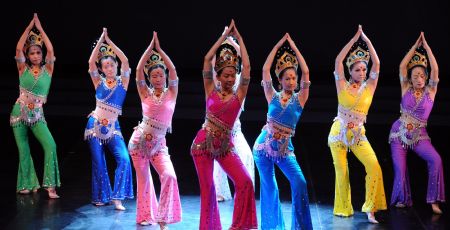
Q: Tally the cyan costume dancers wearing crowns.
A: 1